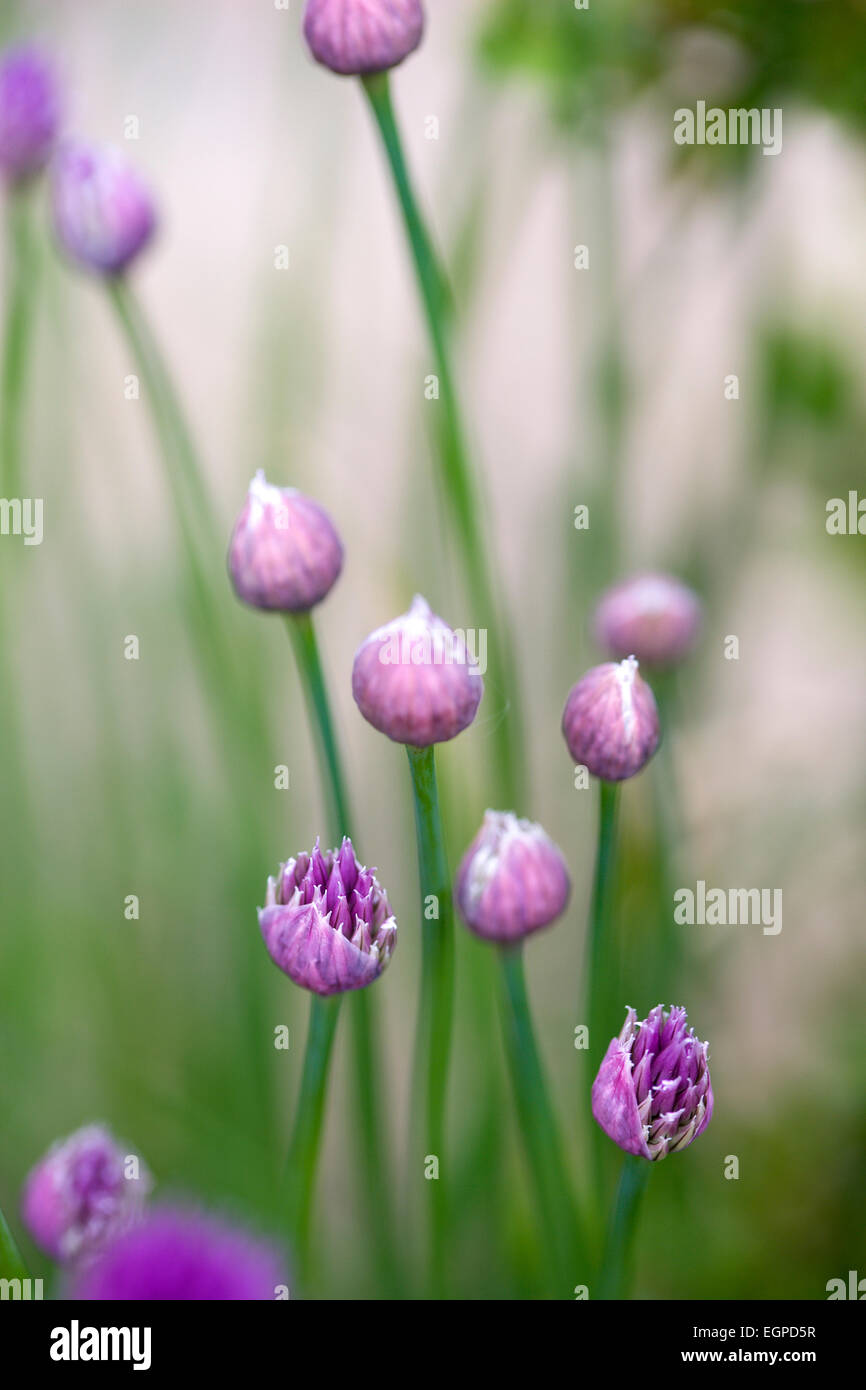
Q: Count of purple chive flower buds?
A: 12